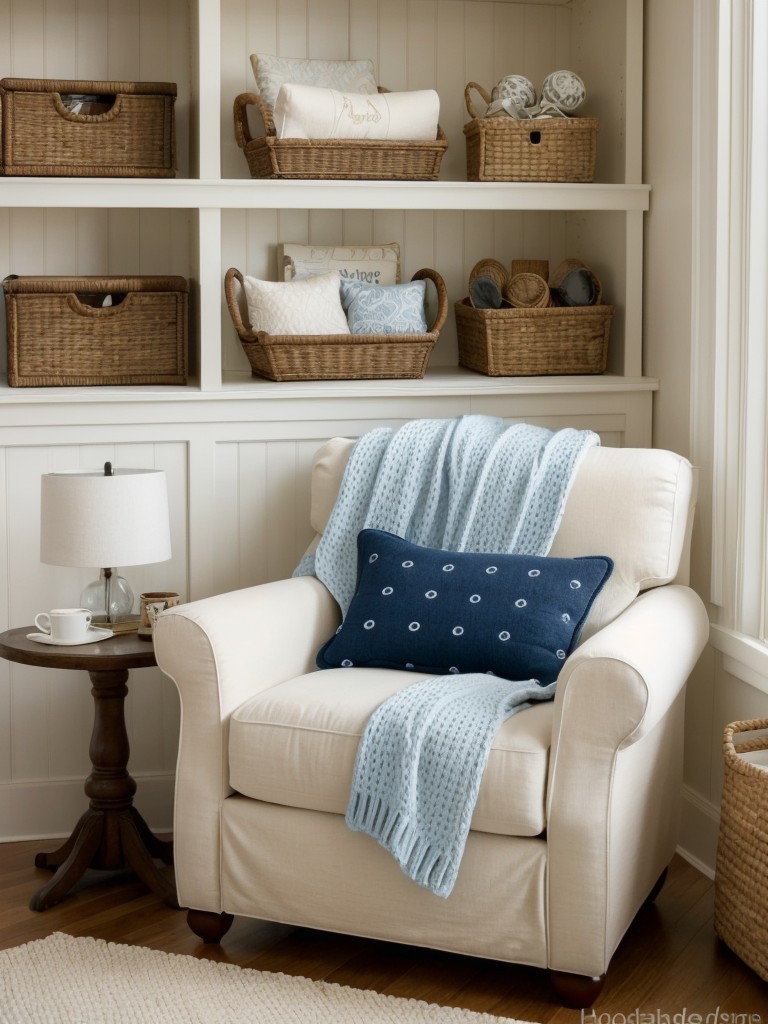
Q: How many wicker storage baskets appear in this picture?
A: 7